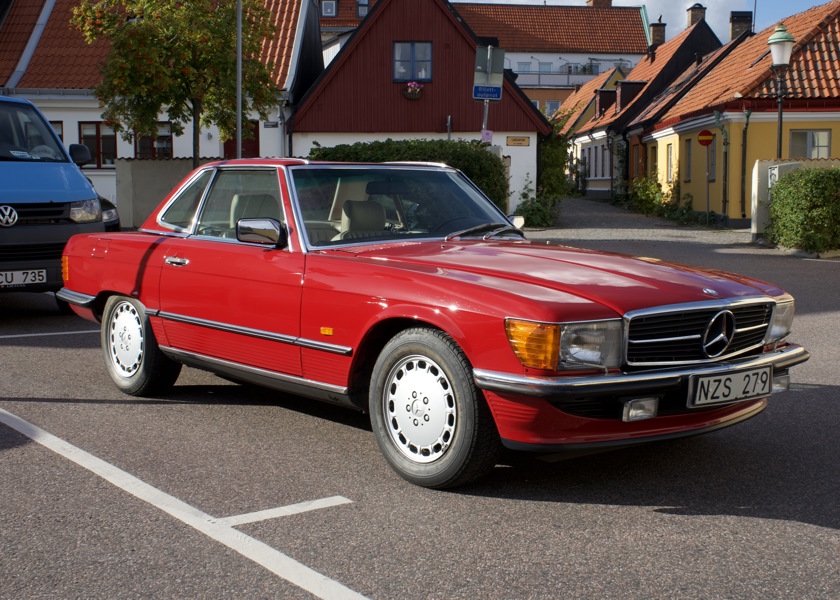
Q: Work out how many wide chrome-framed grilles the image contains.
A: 1